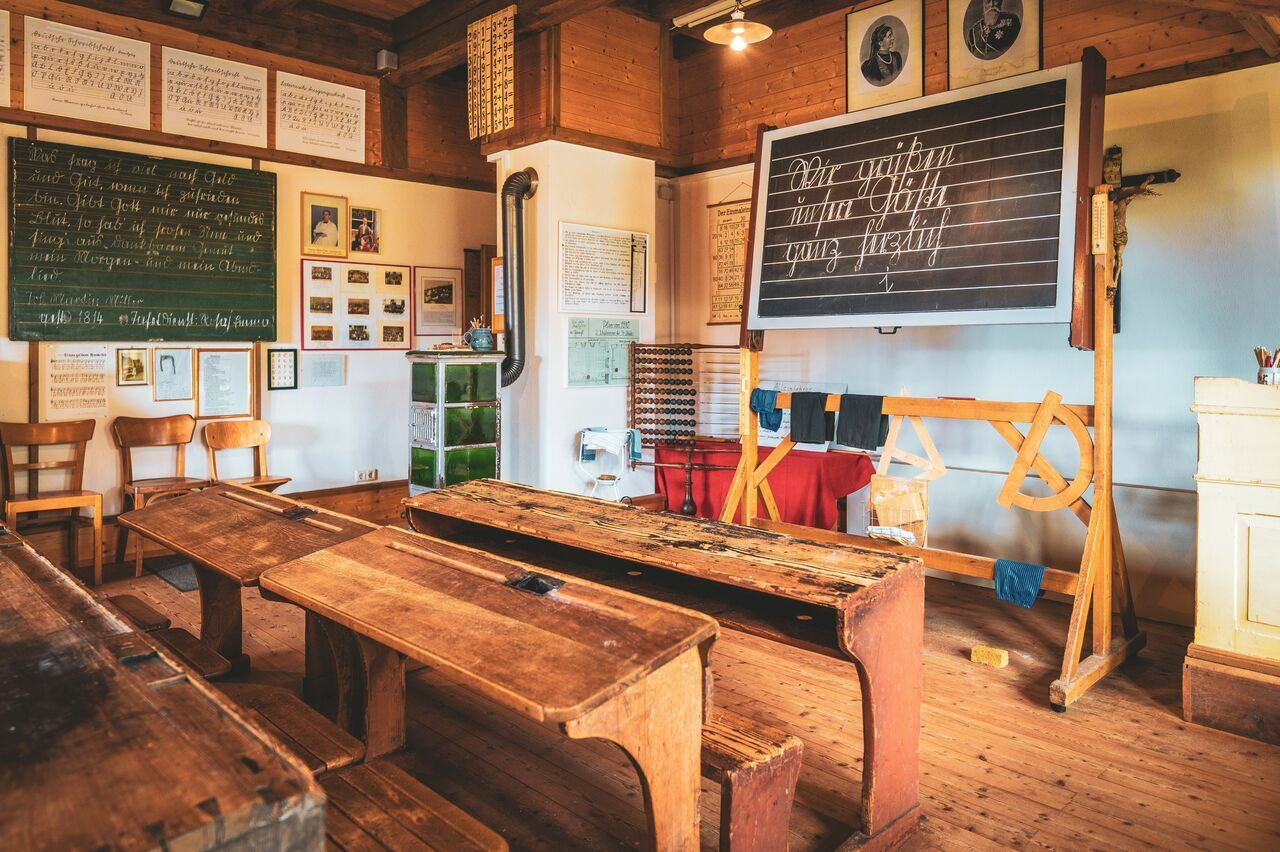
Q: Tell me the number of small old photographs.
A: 9